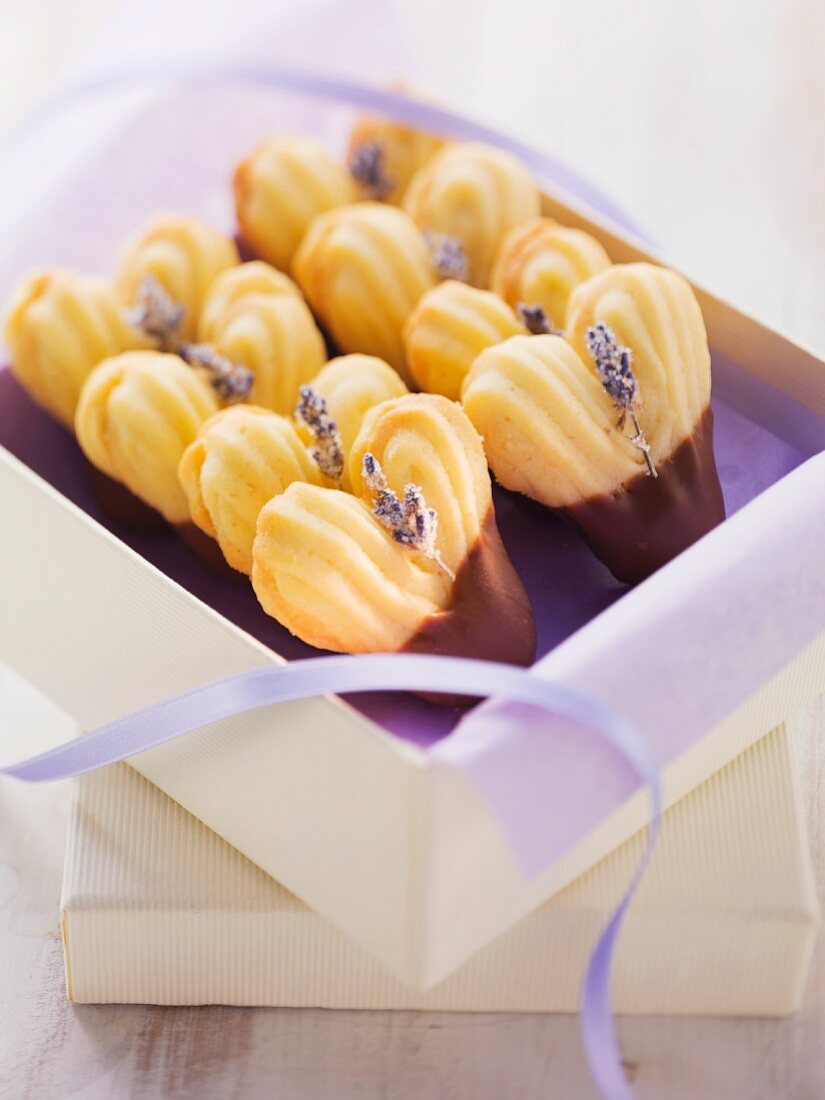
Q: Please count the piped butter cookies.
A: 8